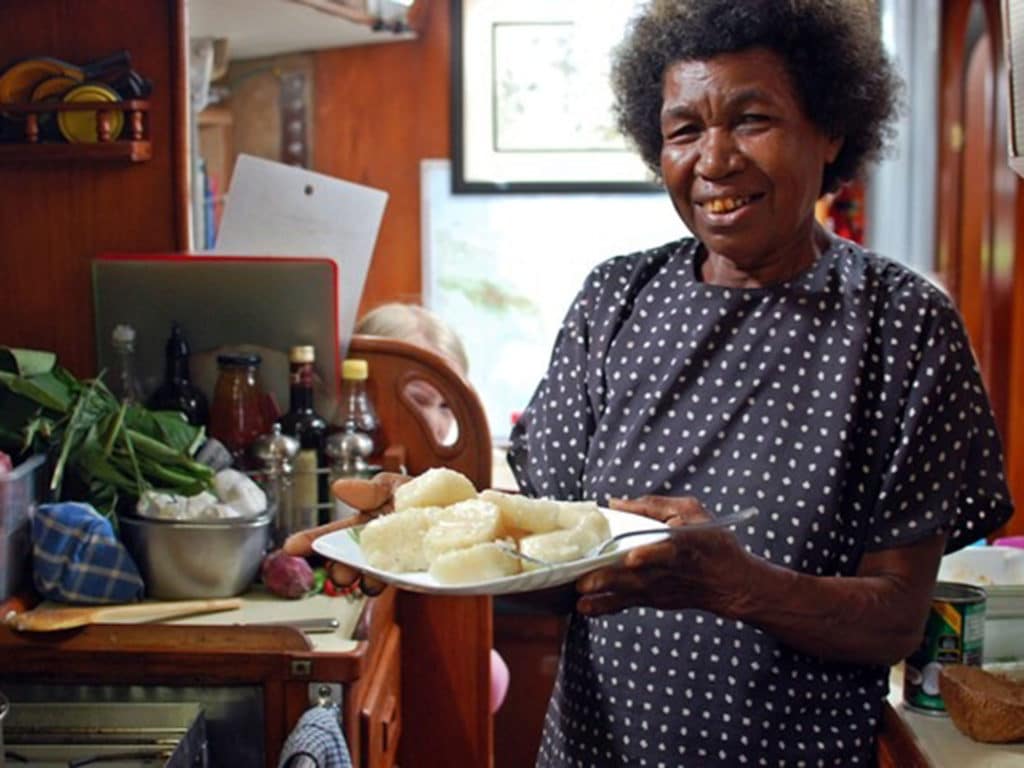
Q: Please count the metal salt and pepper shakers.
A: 2